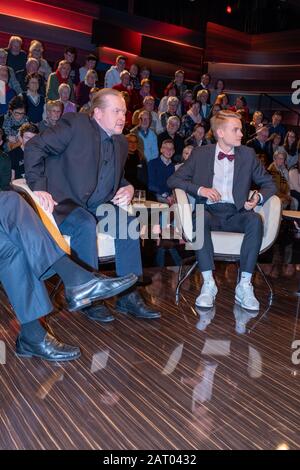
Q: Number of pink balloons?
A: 0